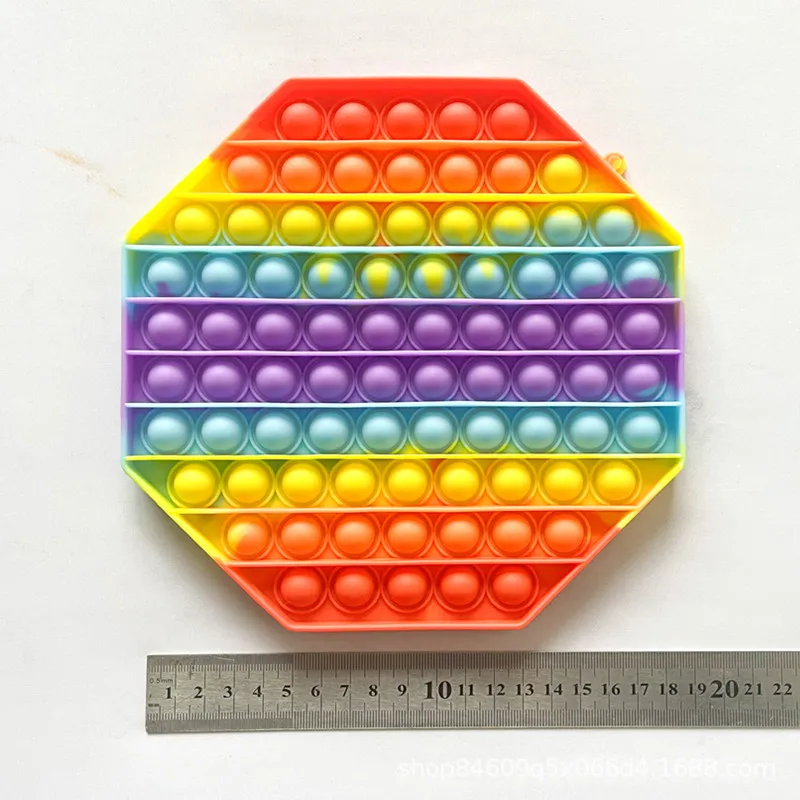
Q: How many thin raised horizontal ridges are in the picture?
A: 9